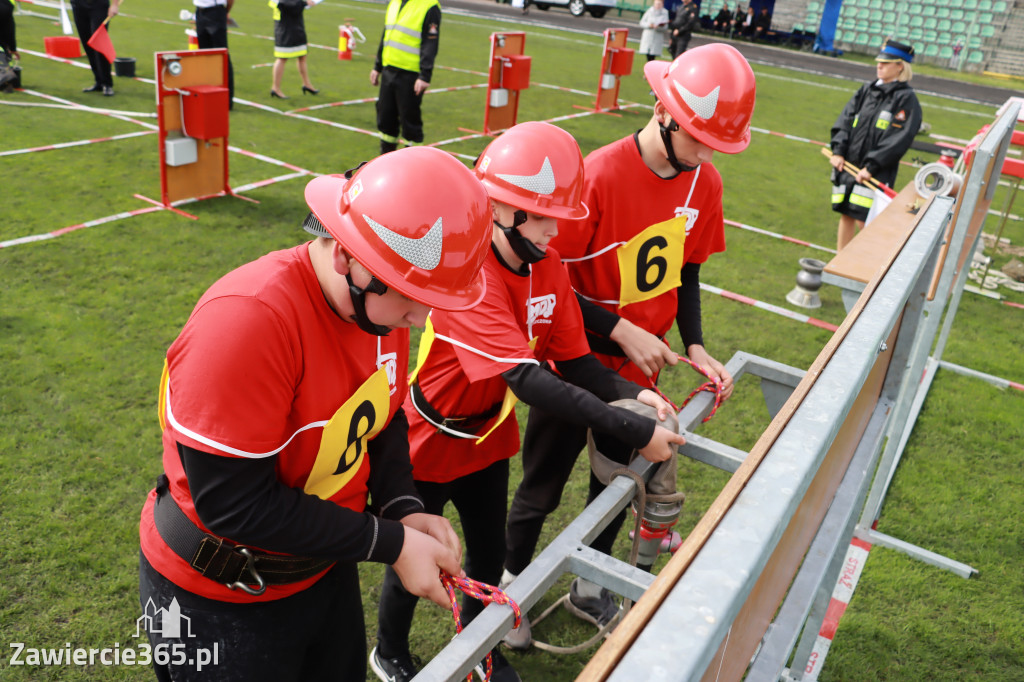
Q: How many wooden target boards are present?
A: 3